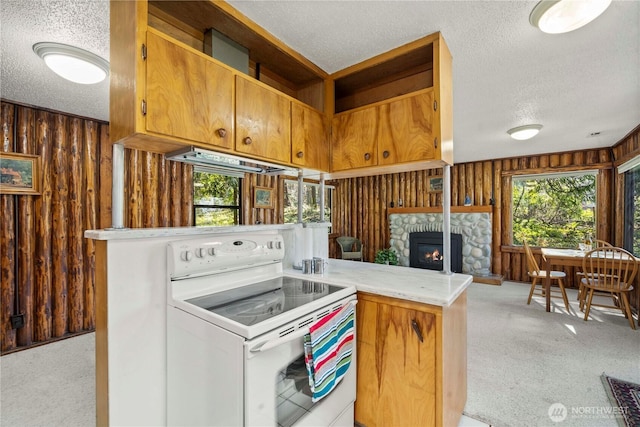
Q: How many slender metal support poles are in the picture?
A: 4